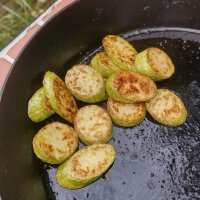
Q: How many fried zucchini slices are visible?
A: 12